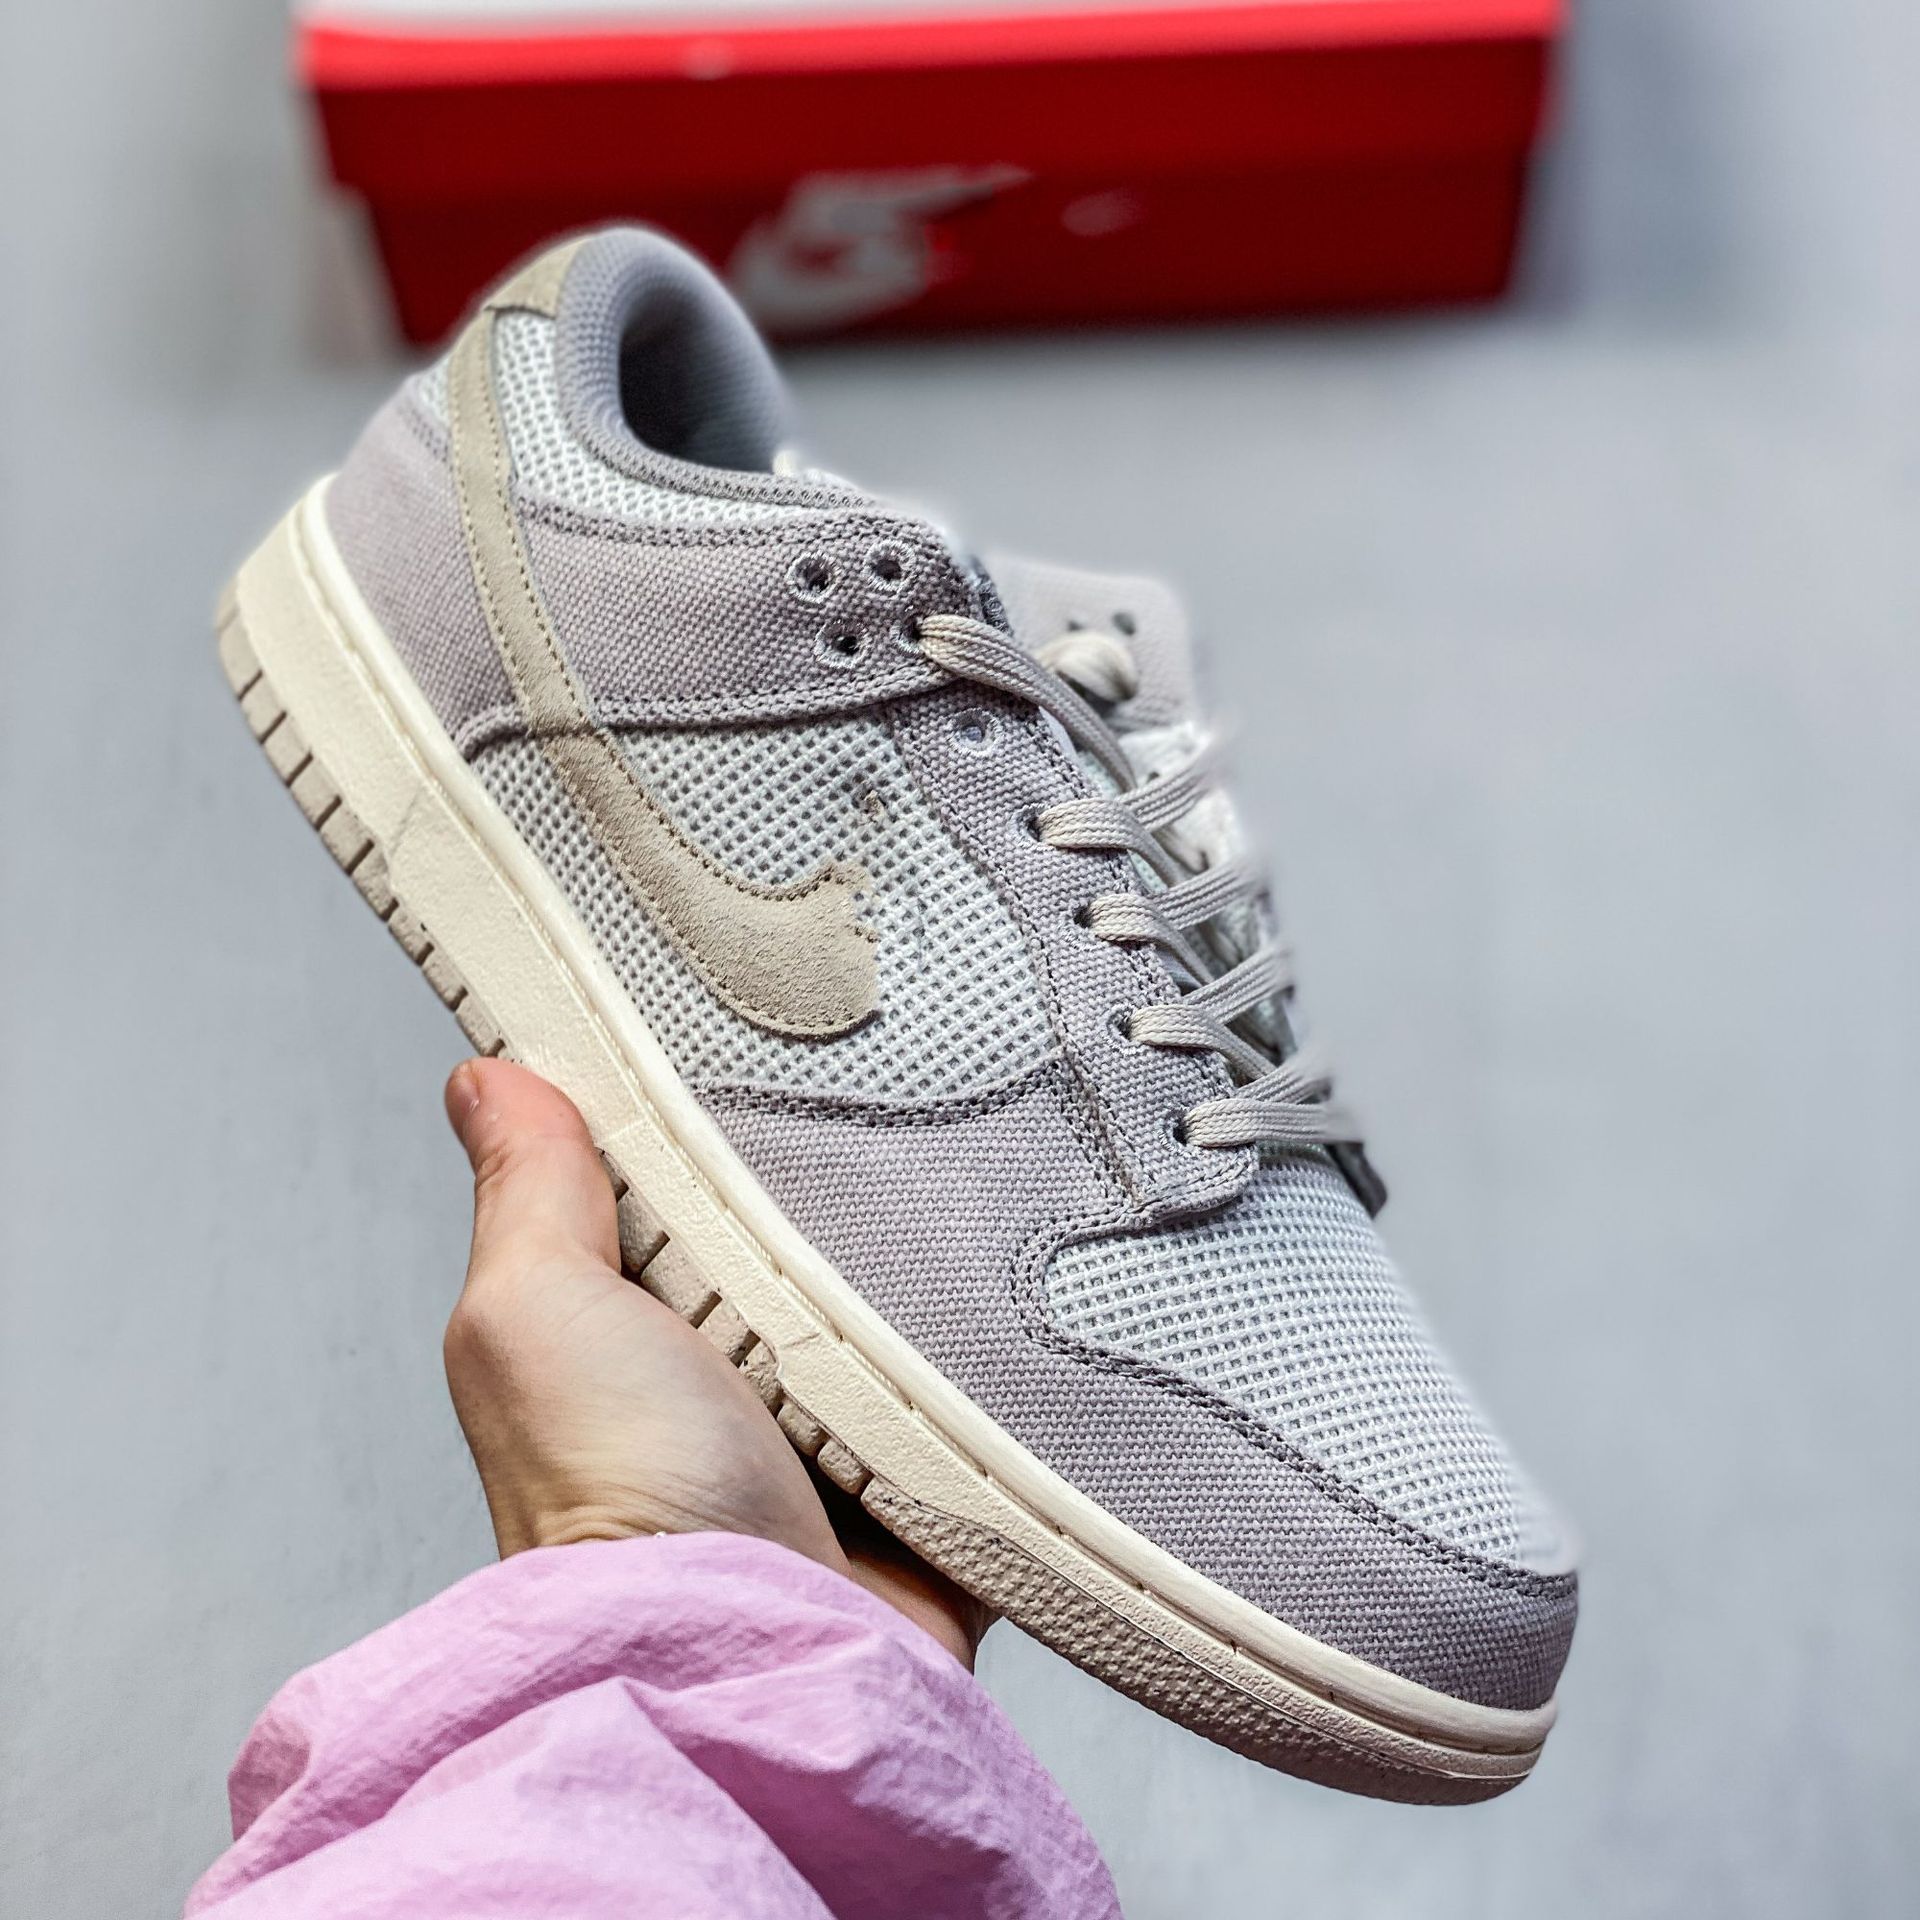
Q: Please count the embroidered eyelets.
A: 9